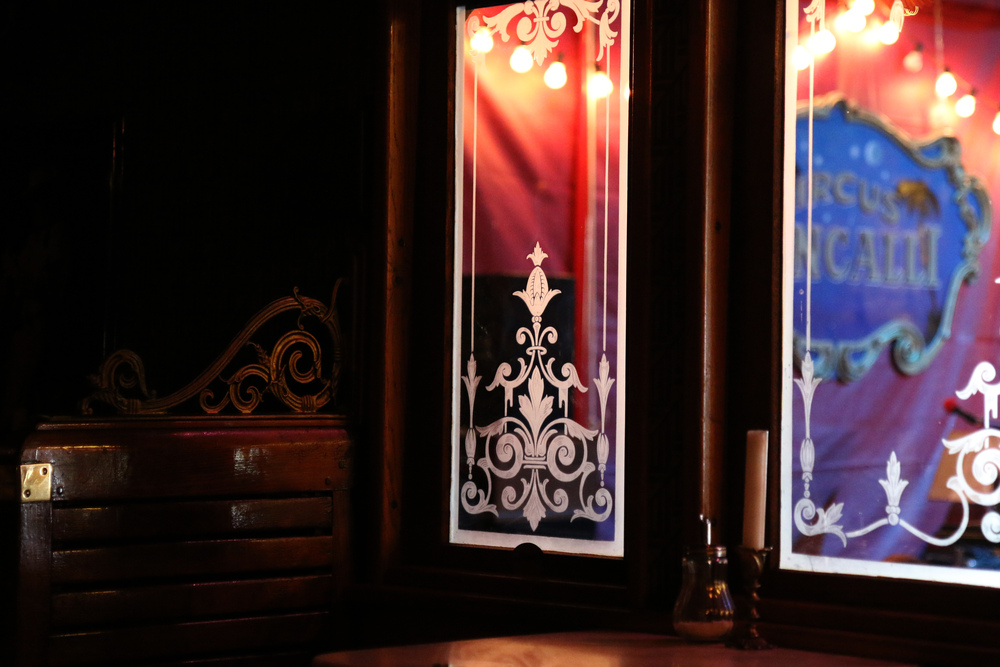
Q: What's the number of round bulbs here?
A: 13